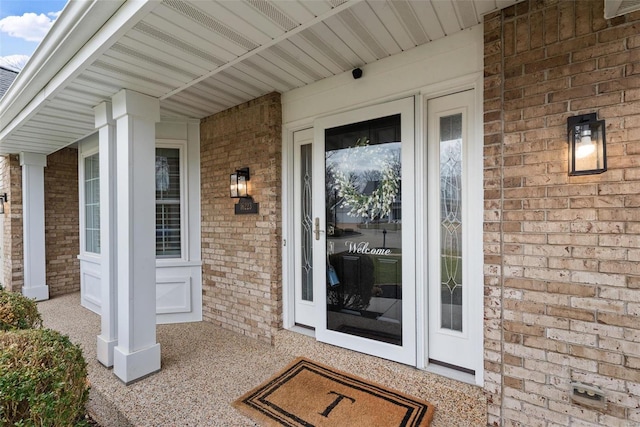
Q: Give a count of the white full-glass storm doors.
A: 1